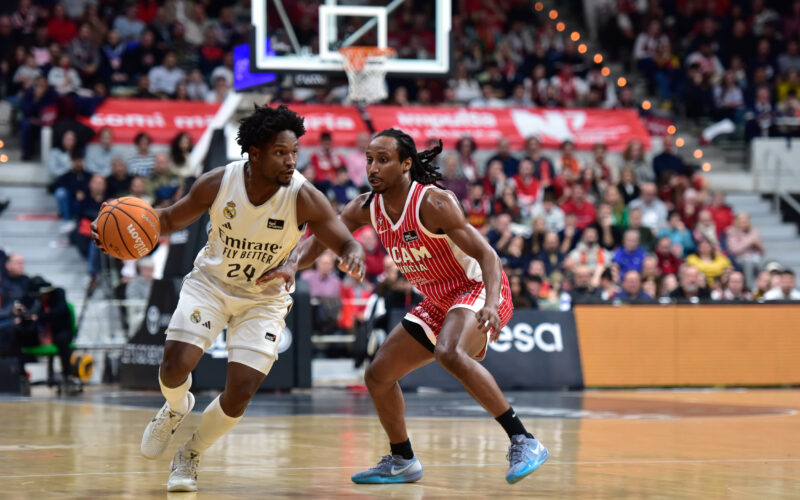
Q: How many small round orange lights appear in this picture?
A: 15